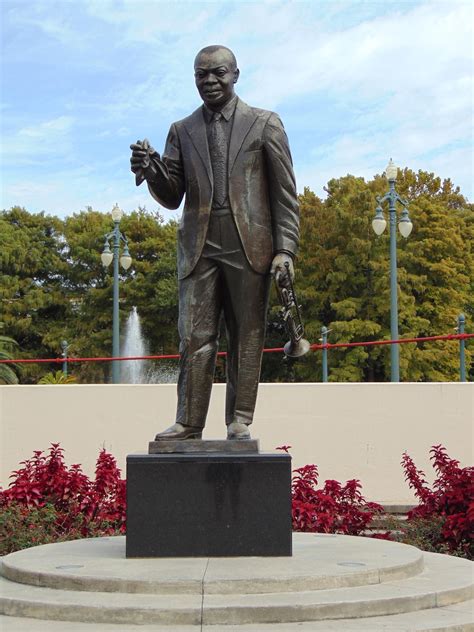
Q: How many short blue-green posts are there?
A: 3